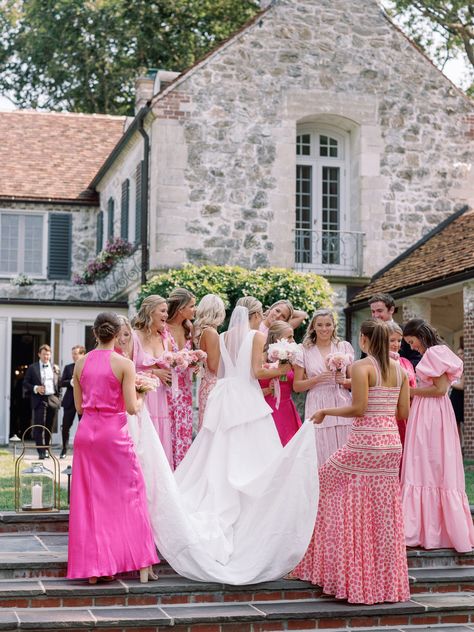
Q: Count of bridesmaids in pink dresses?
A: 11